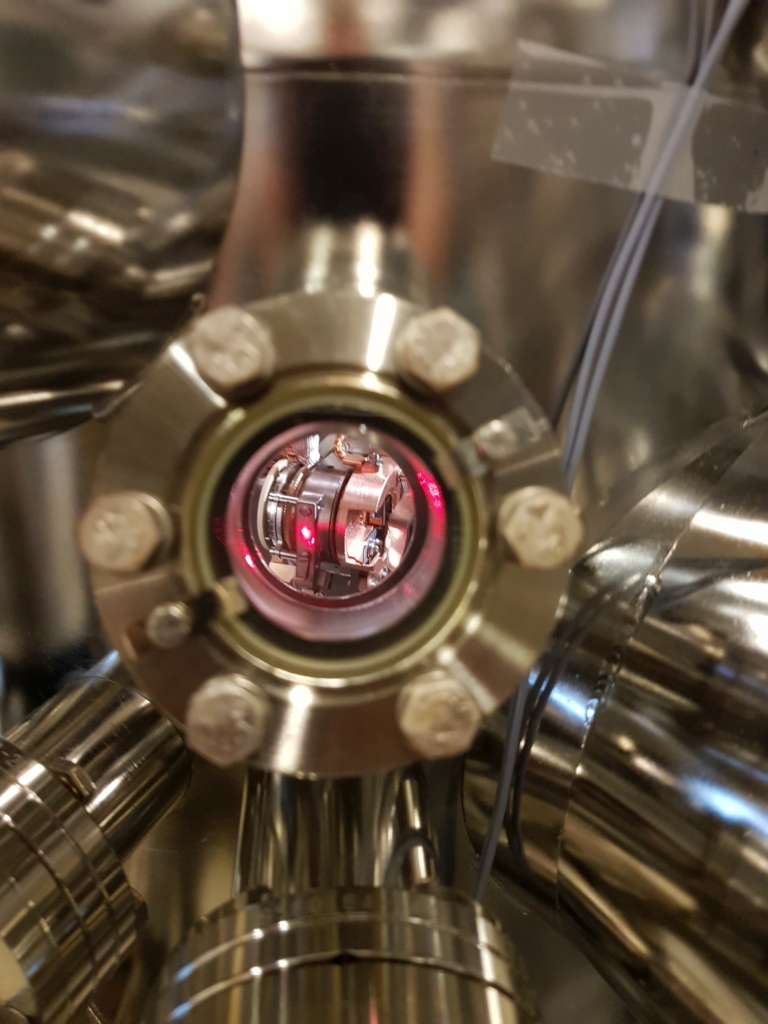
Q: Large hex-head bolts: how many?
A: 6